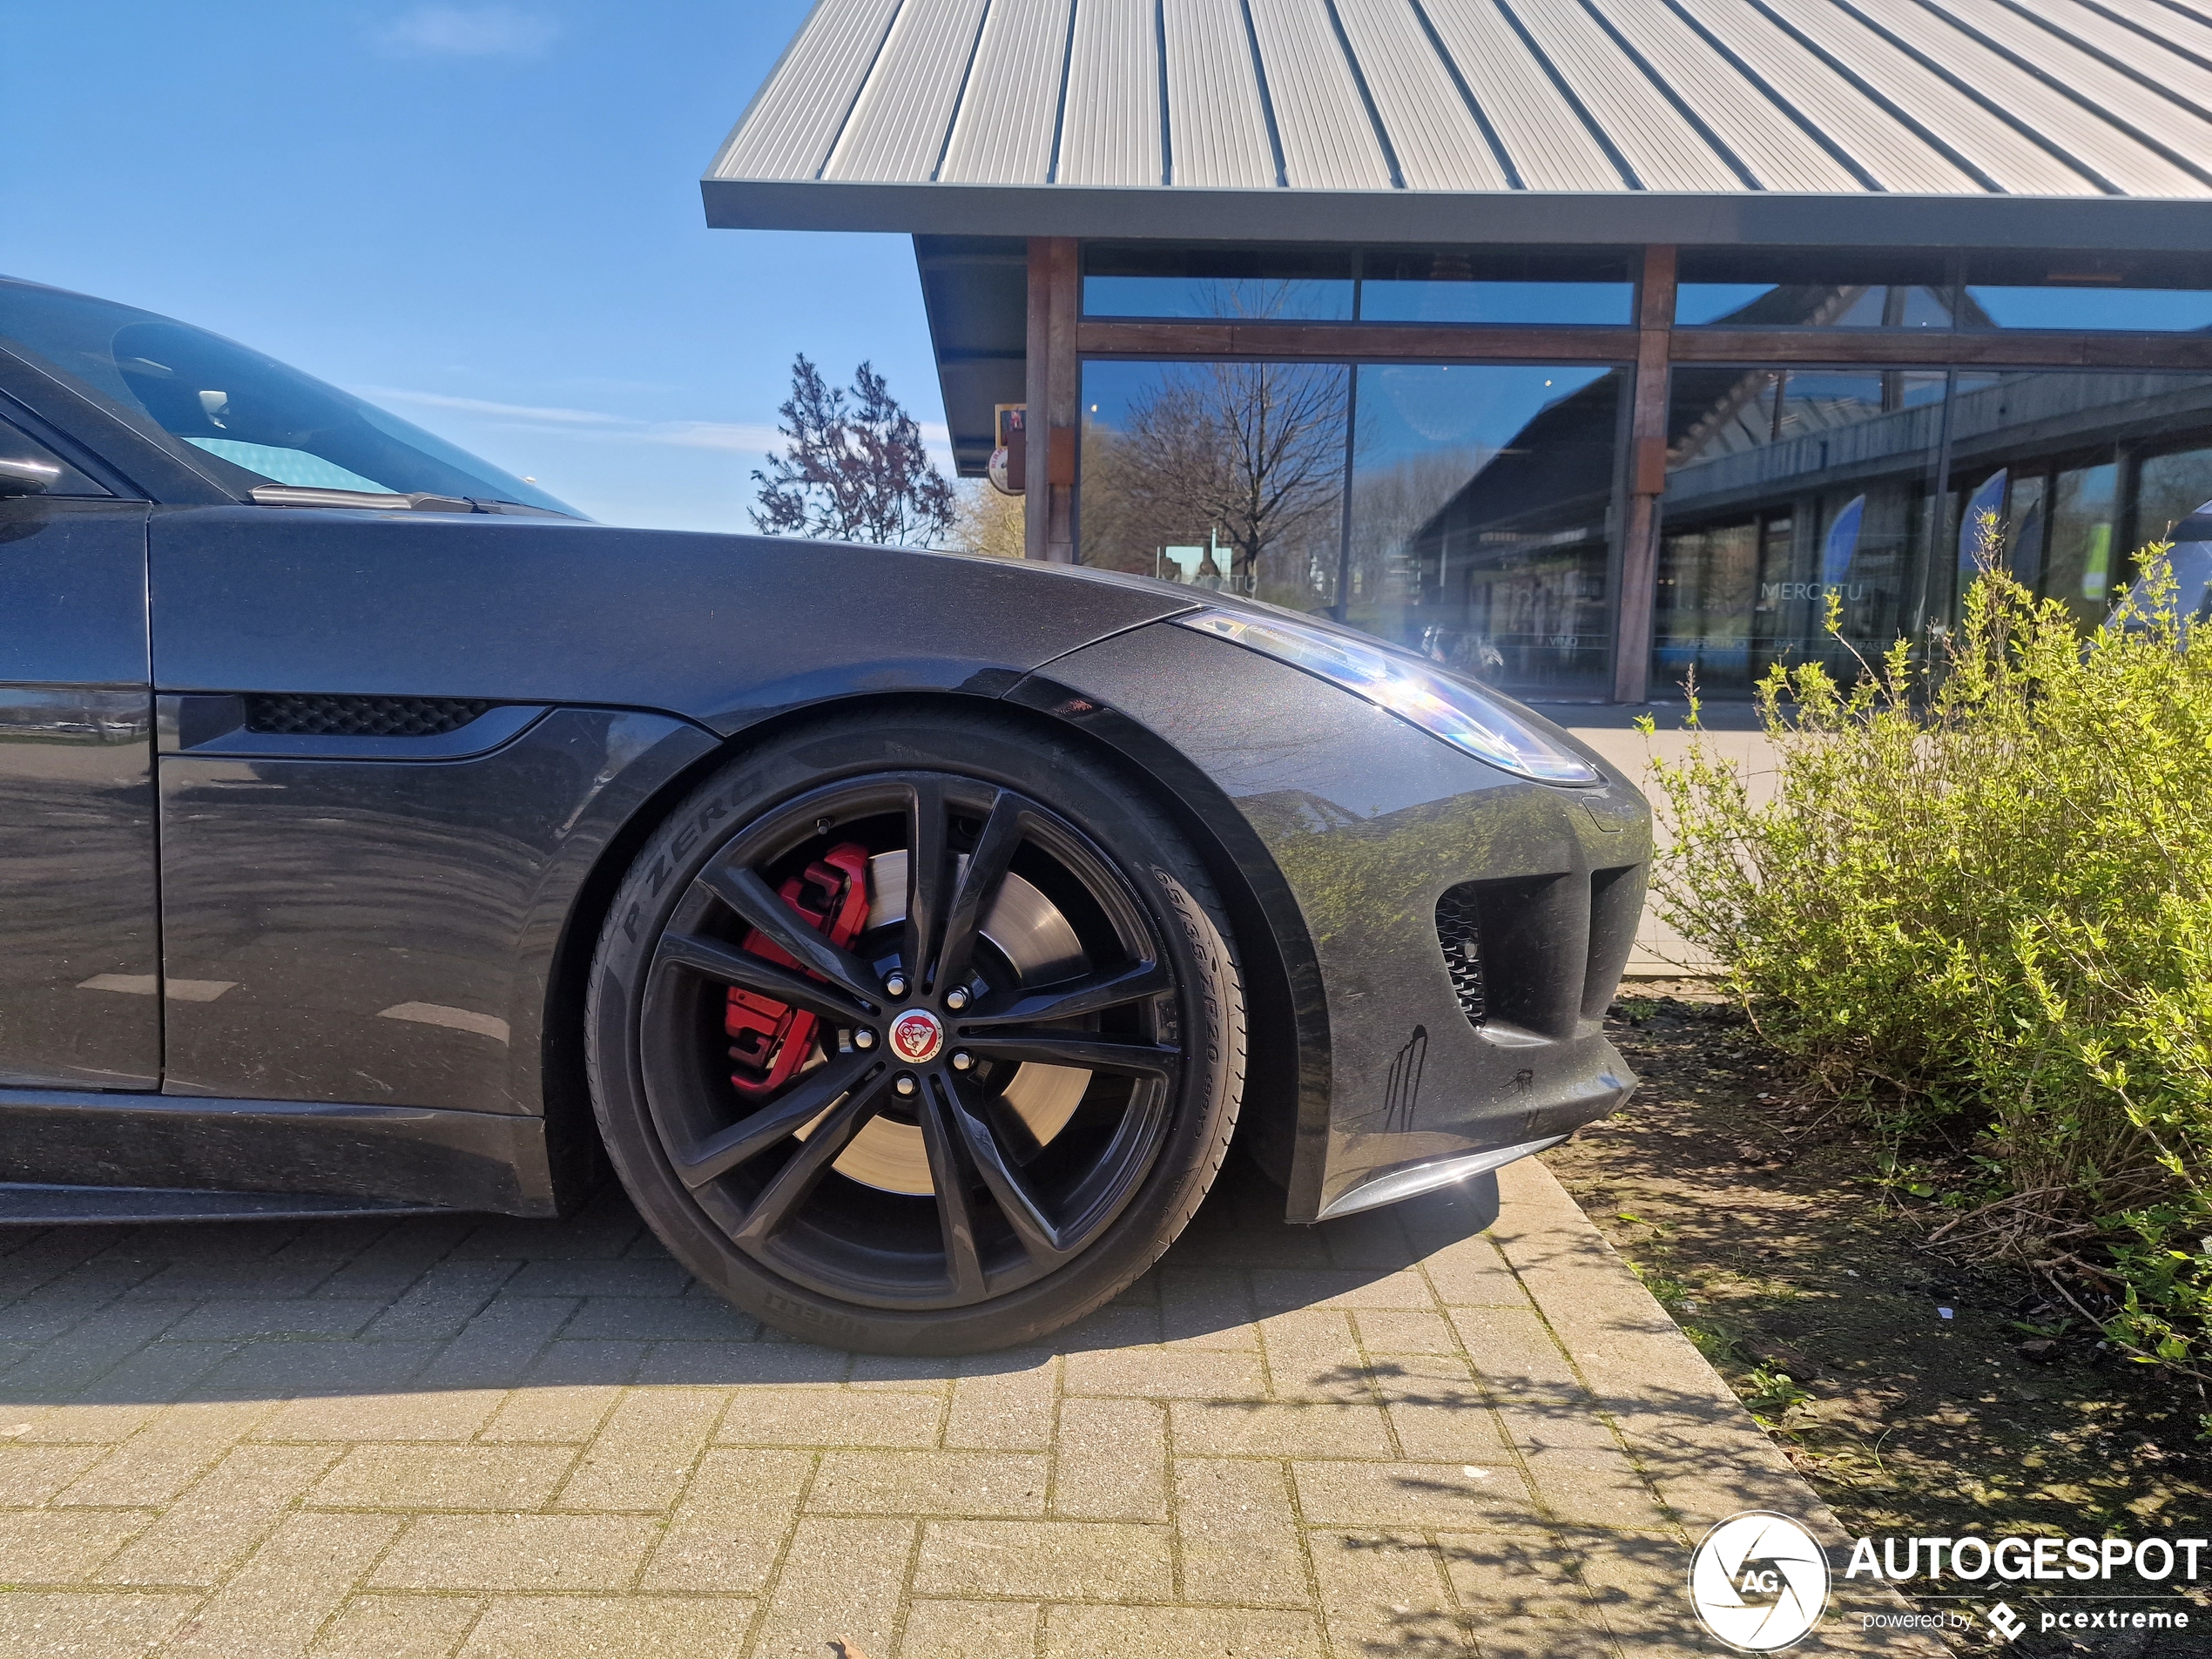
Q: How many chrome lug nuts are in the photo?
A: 5